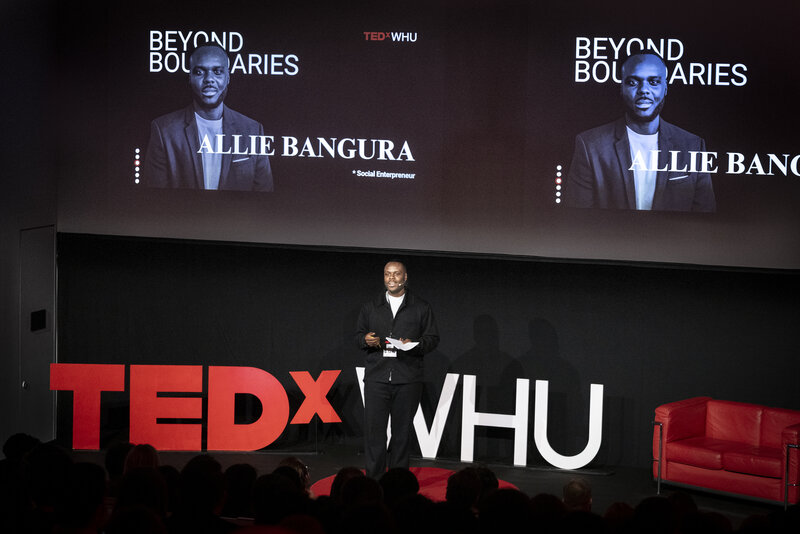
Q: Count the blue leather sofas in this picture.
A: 0